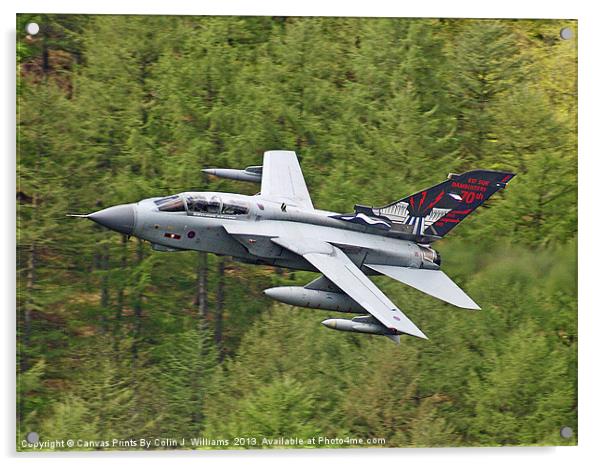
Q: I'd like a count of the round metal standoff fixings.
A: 4